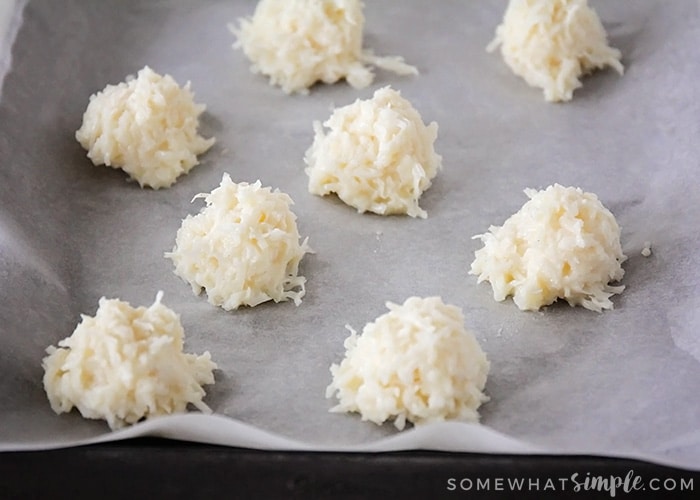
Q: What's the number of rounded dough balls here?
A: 8